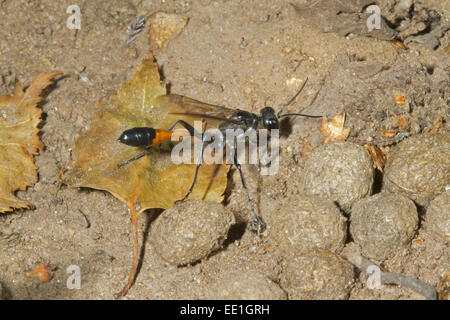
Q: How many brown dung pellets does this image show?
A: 8